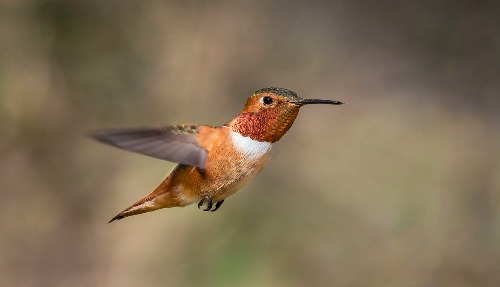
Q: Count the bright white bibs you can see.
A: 1